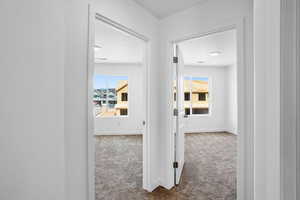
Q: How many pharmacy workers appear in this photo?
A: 0